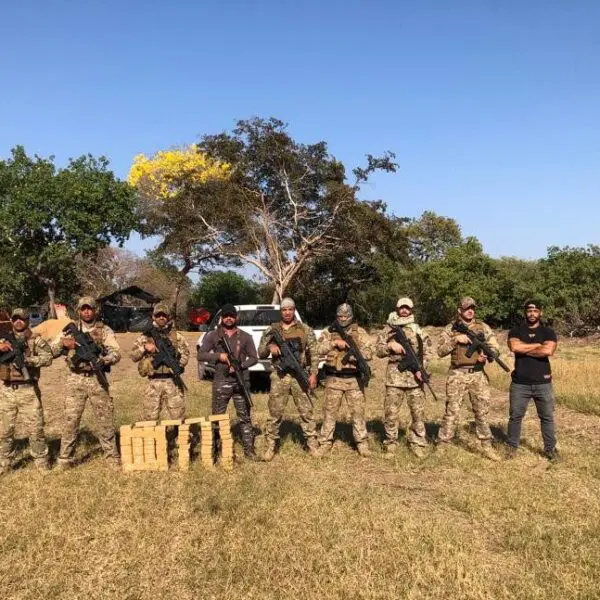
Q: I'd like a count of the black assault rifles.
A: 8